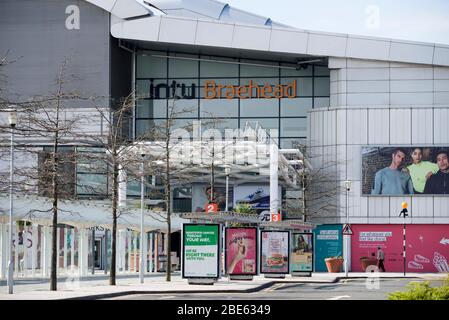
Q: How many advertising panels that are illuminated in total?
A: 4